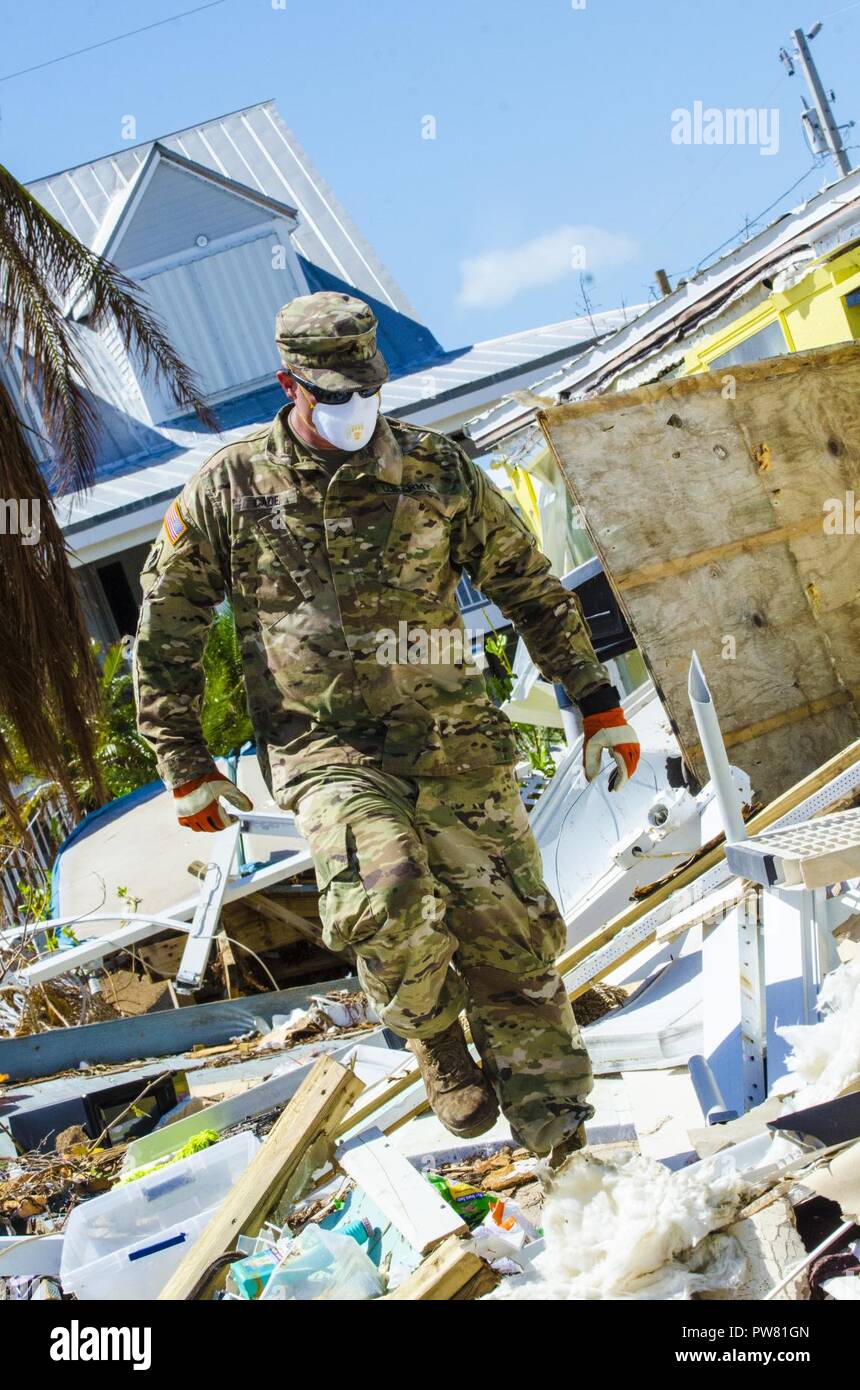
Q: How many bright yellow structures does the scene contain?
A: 1